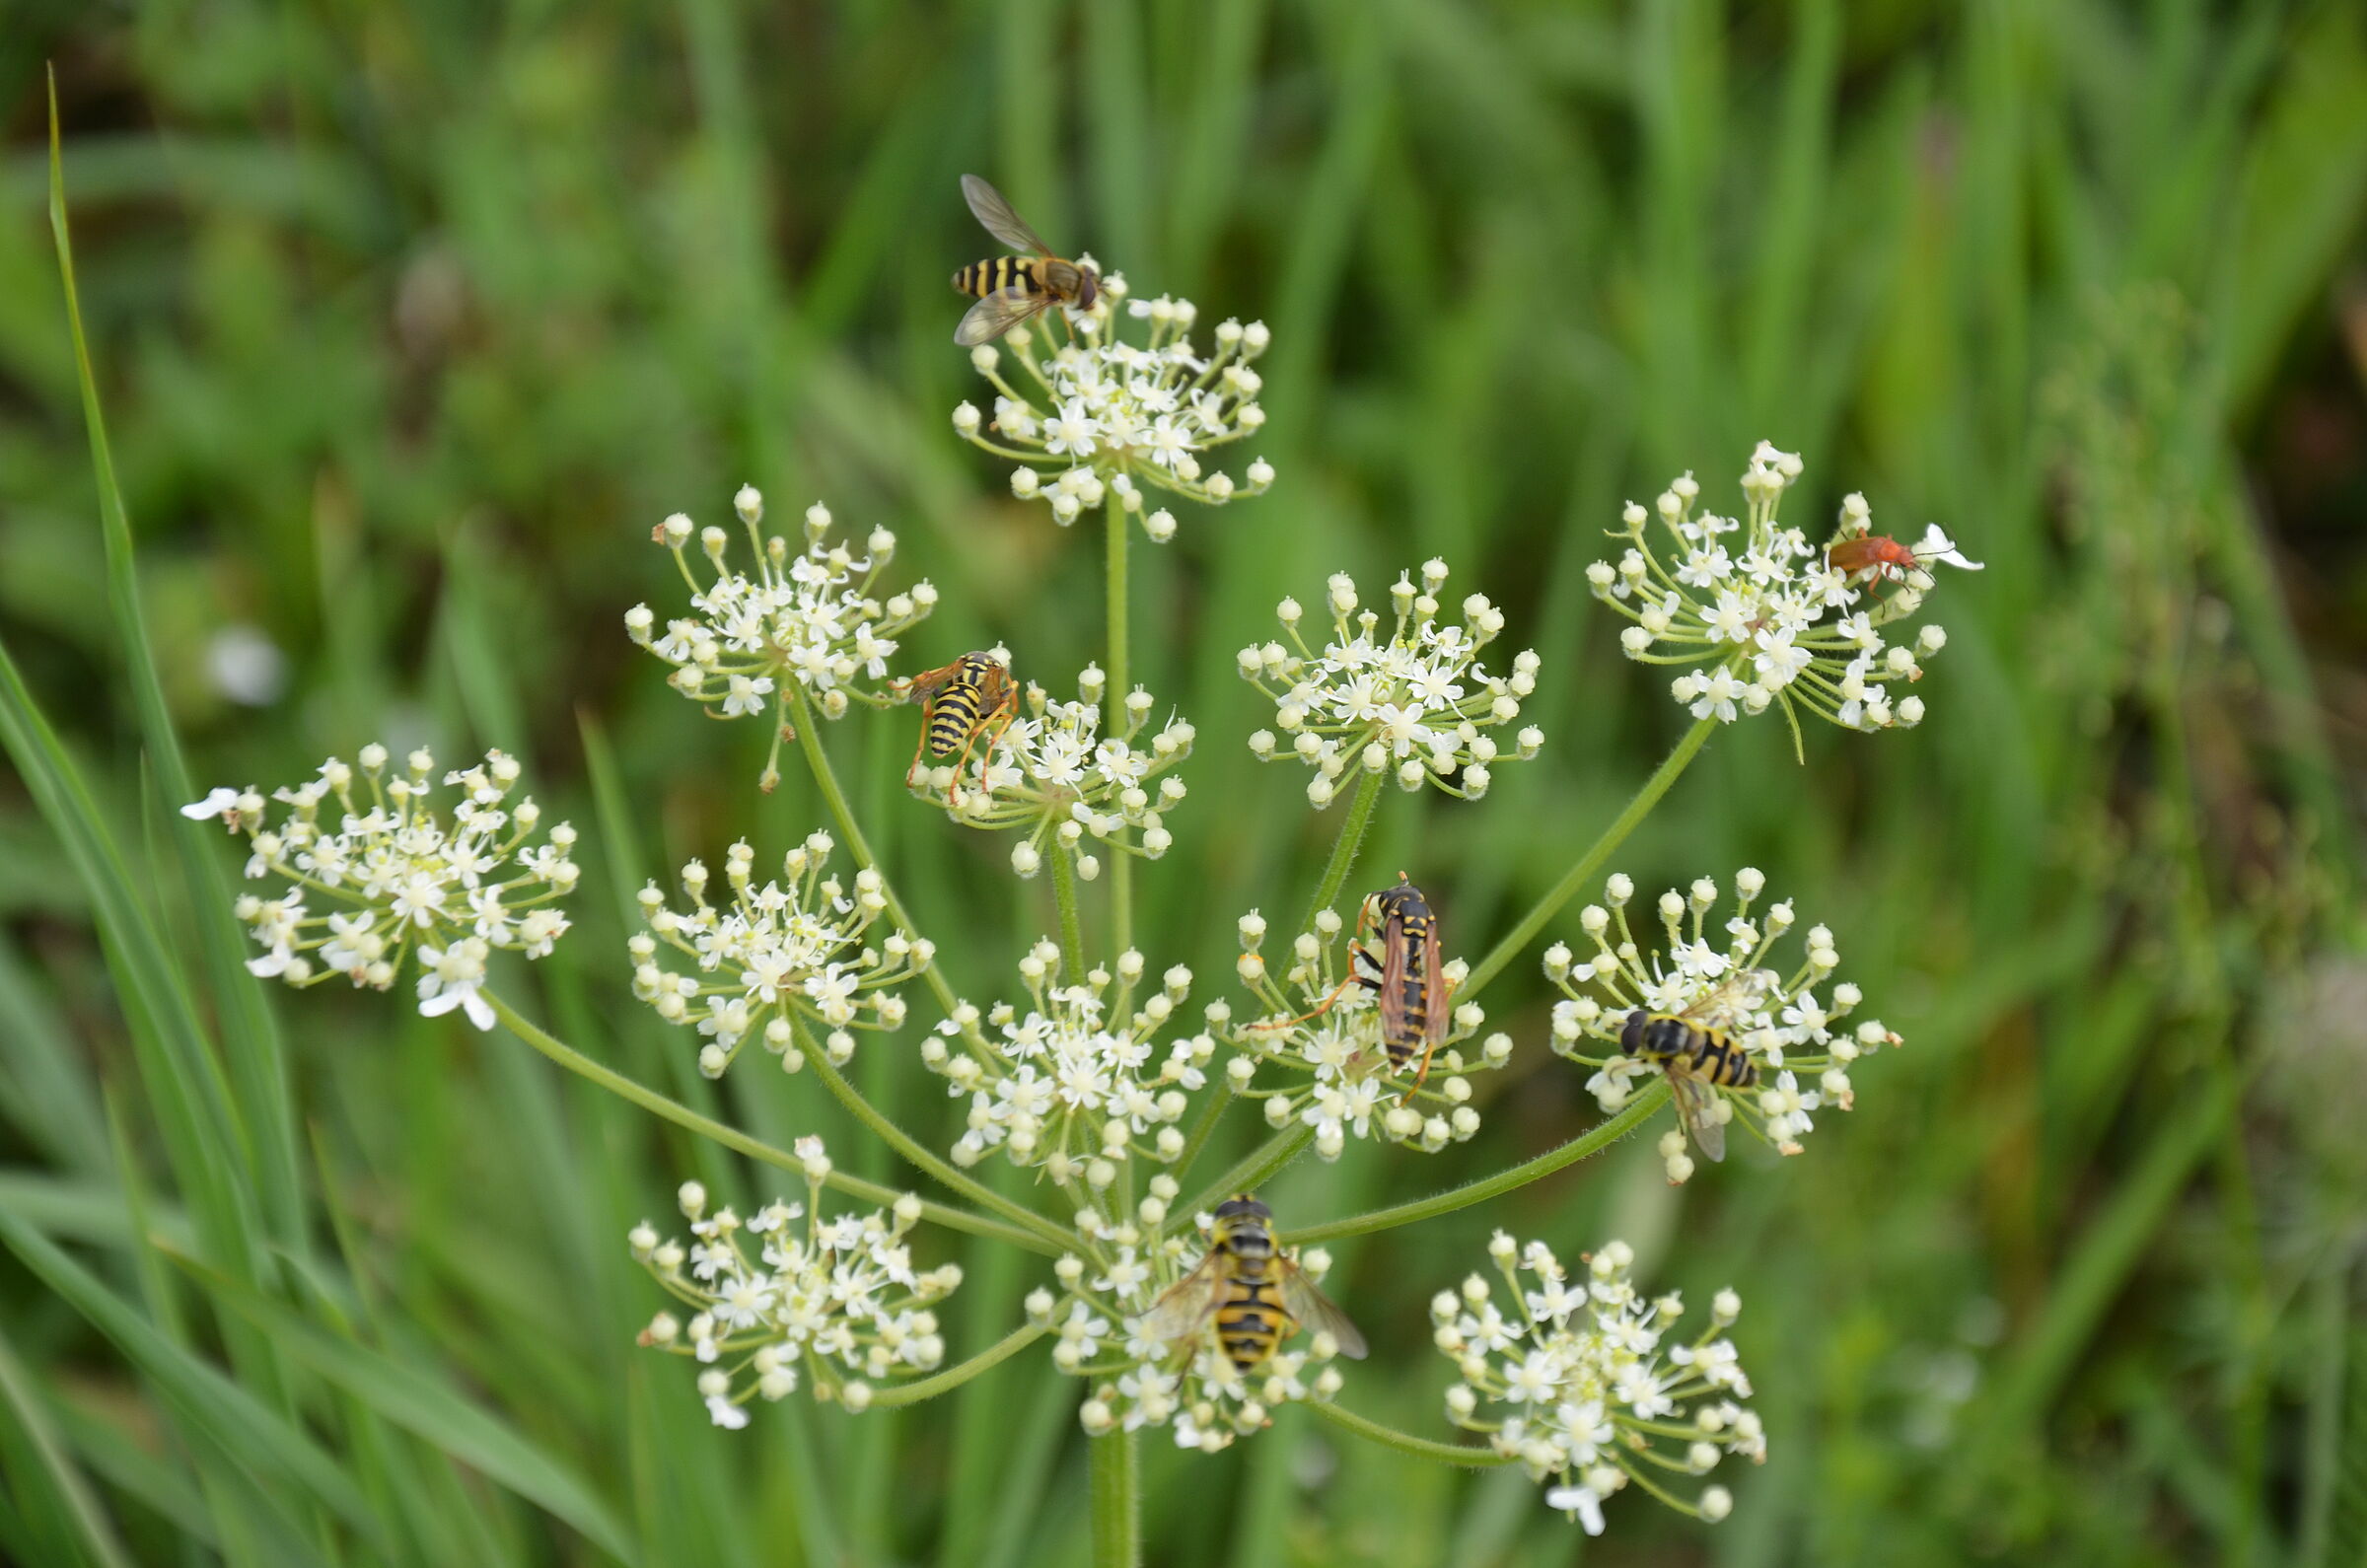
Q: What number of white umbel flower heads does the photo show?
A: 13